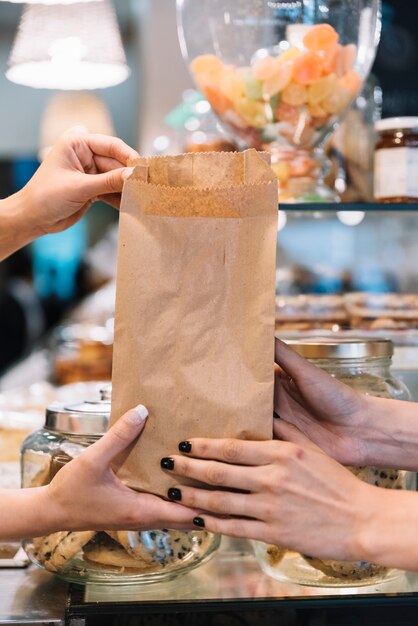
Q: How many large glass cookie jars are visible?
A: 2